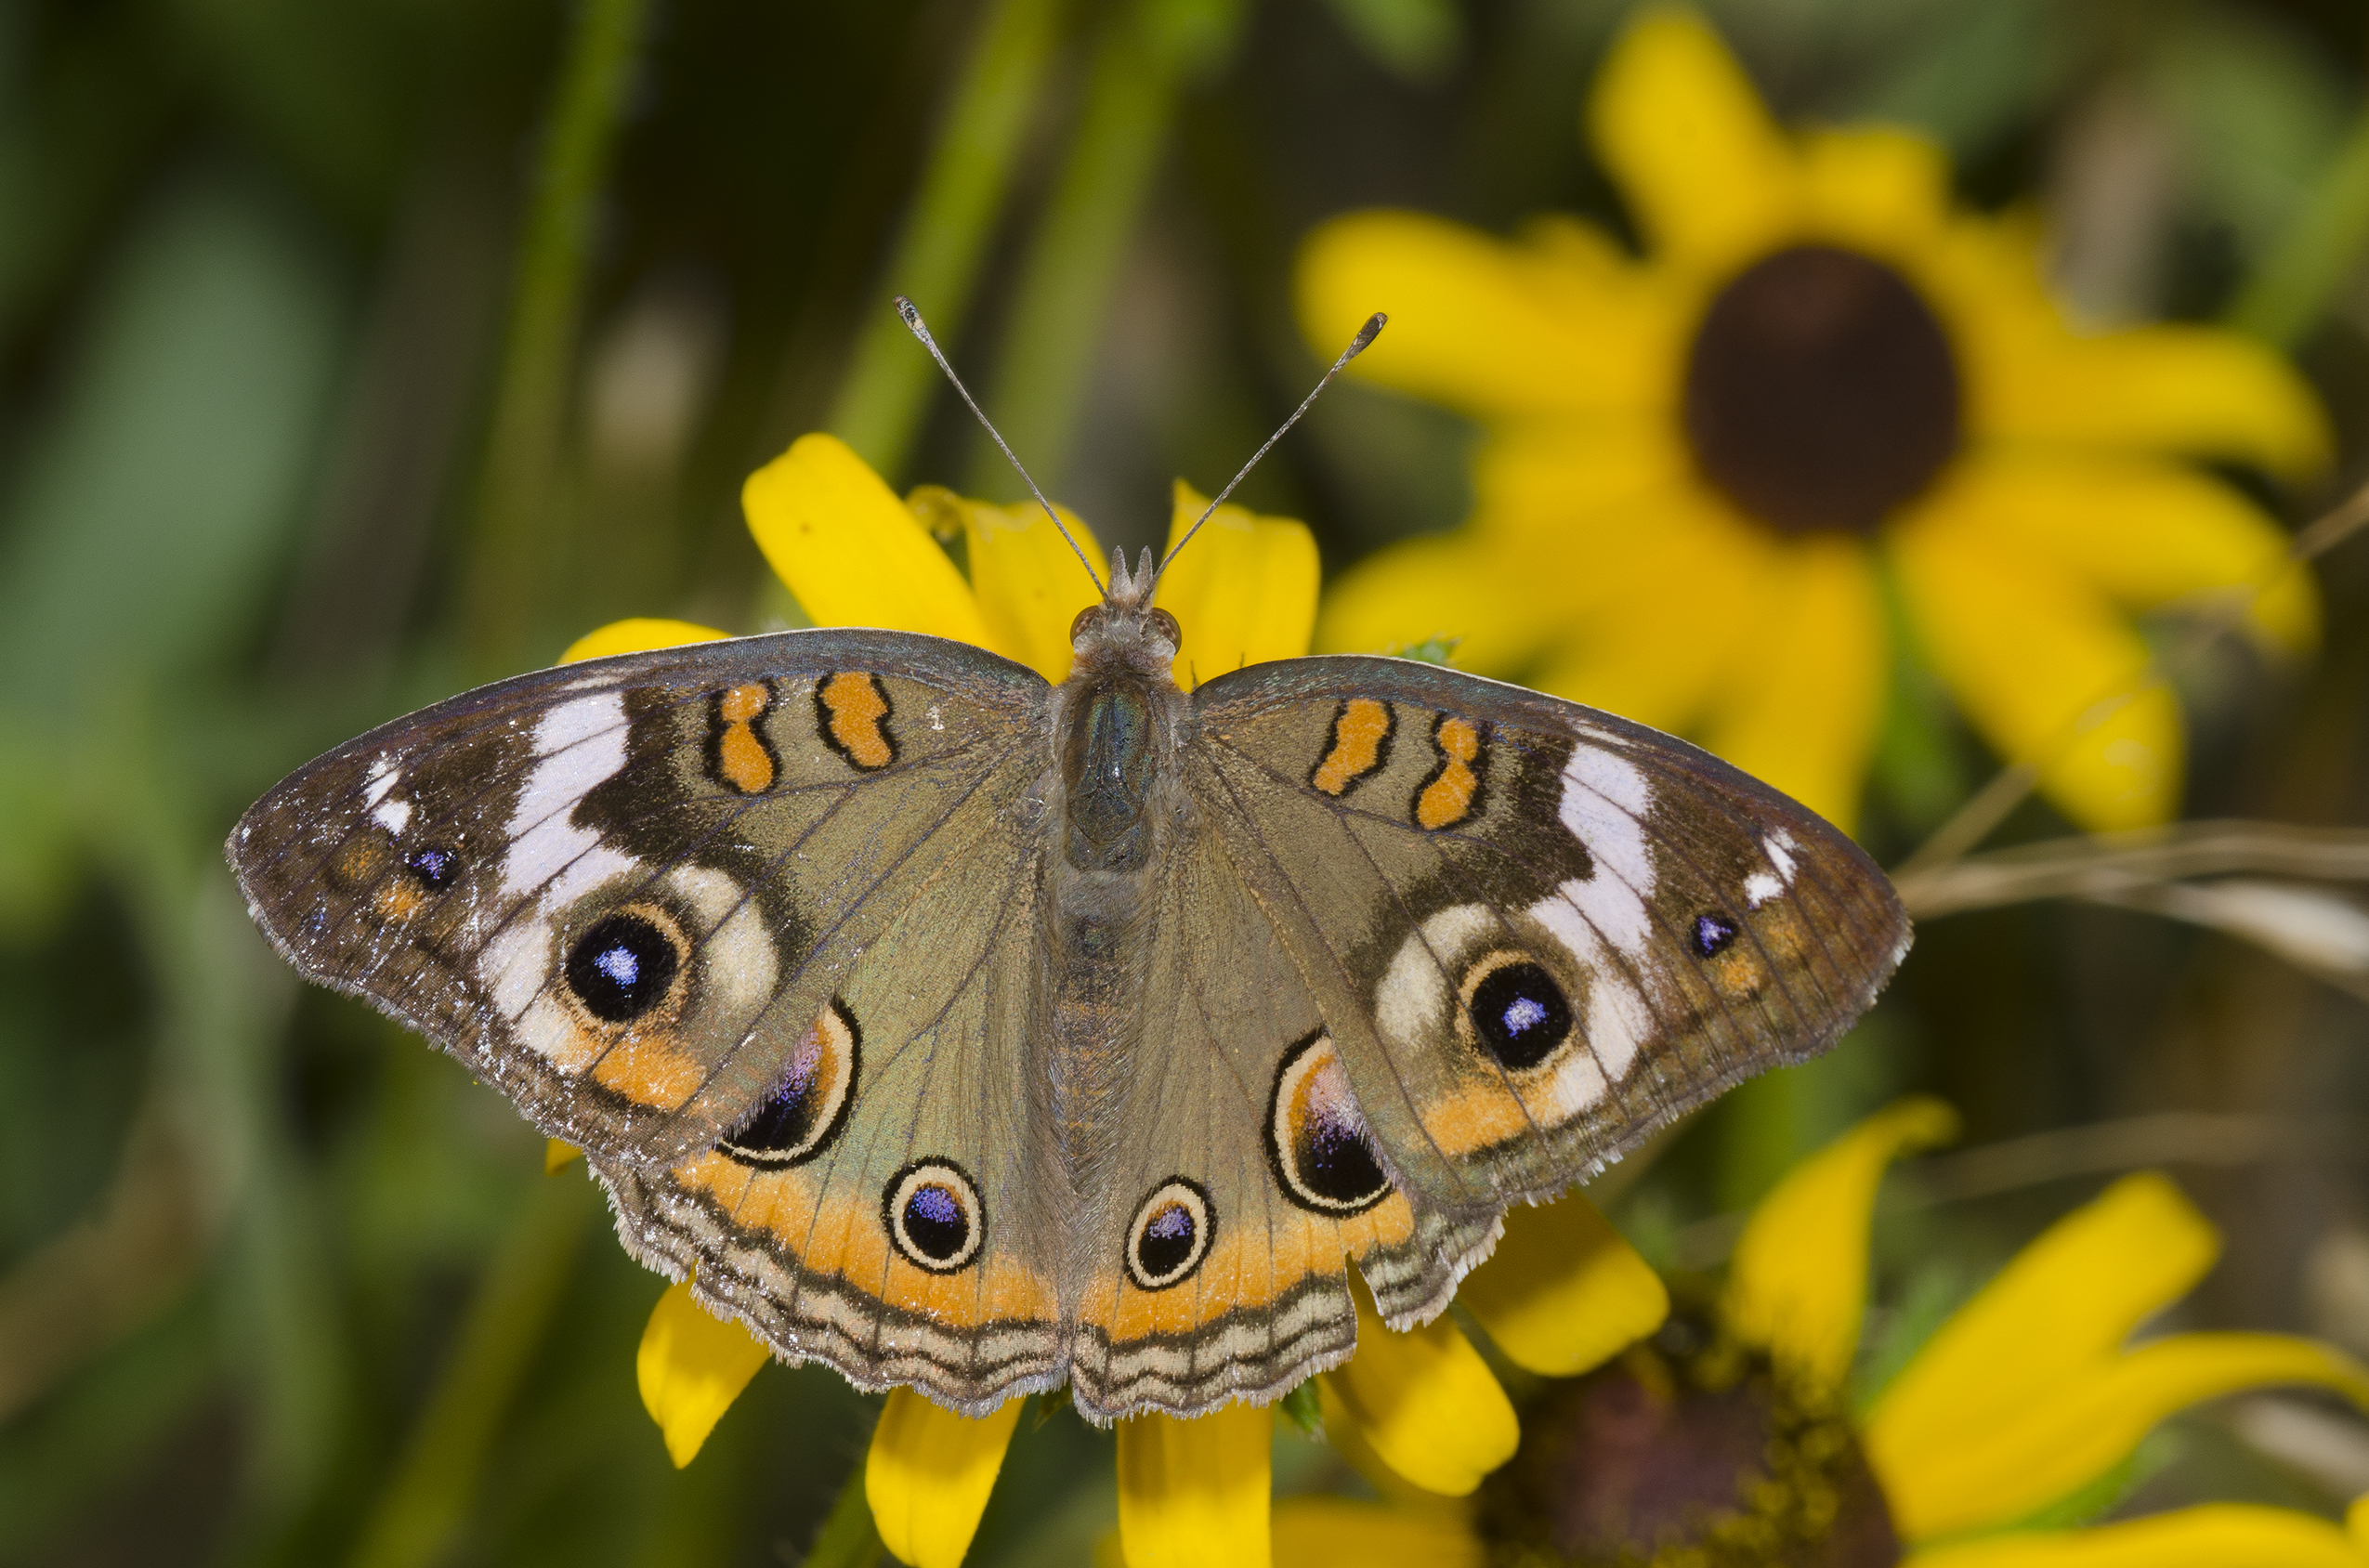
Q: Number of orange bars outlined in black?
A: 4